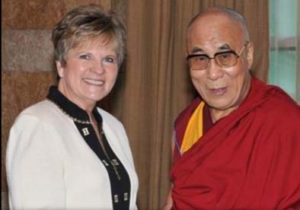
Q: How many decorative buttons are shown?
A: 5